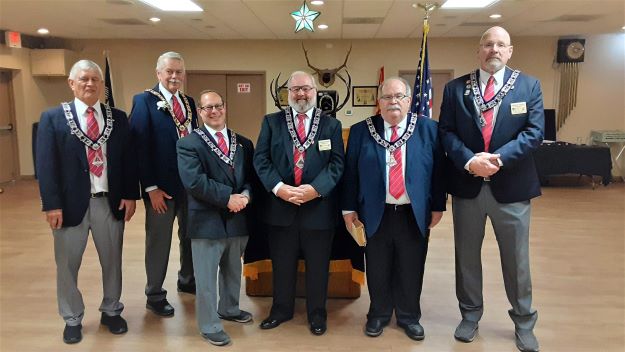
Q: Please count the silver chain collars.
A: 5